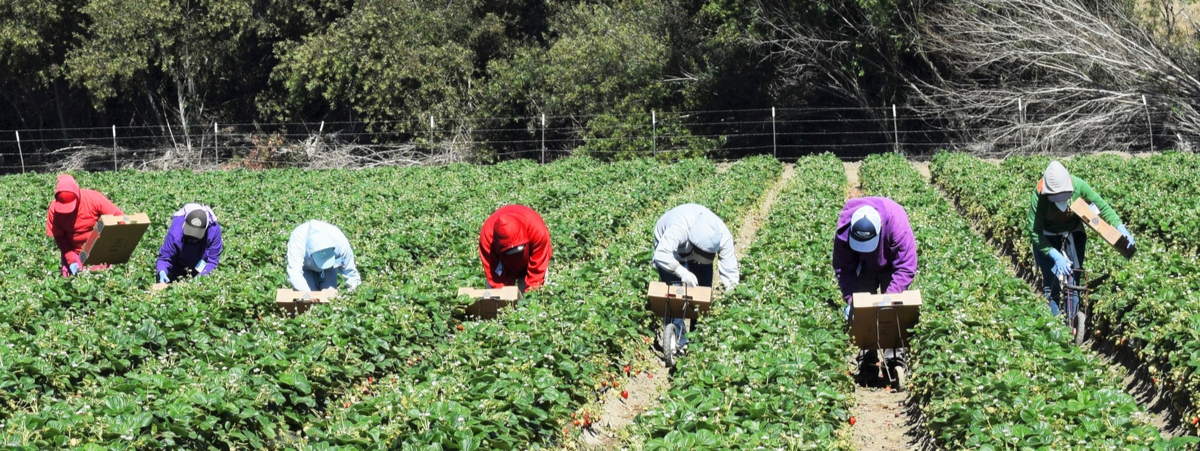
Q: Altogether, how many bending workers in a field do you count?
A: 7